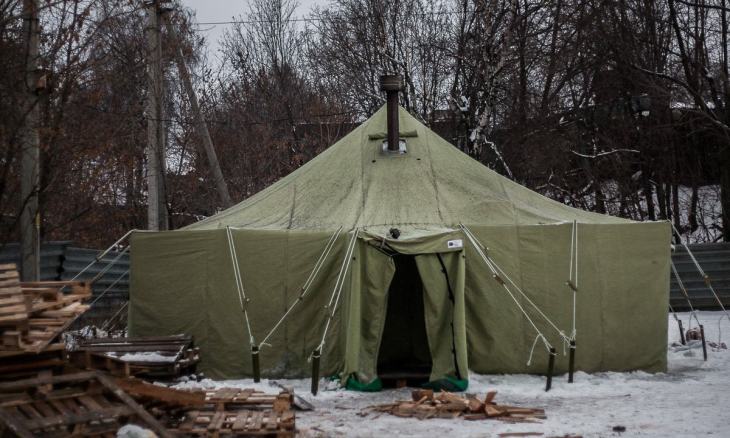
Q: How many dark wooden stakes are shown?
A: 6